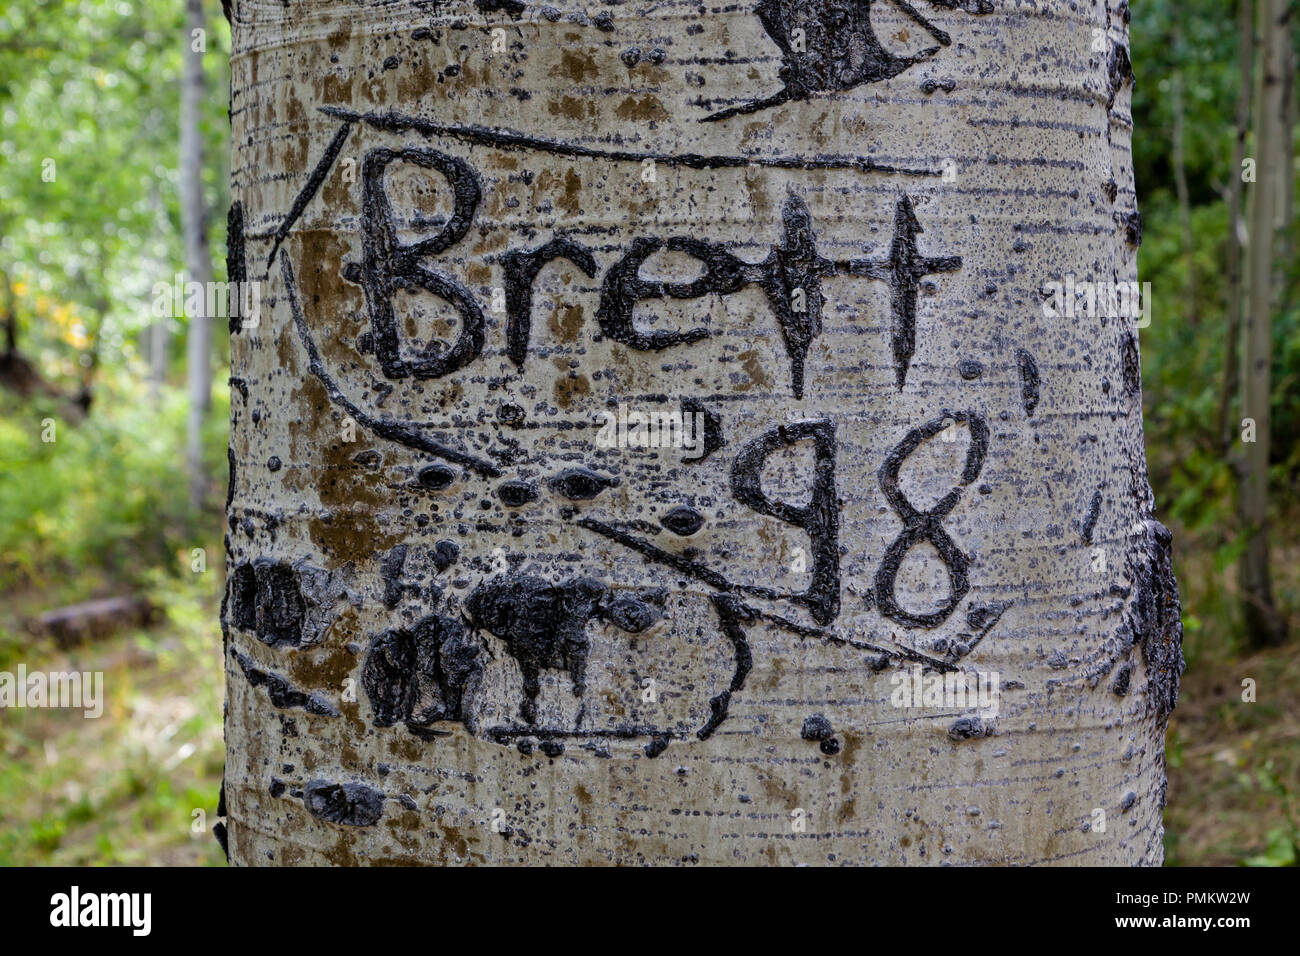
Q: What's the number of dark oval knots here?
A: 4